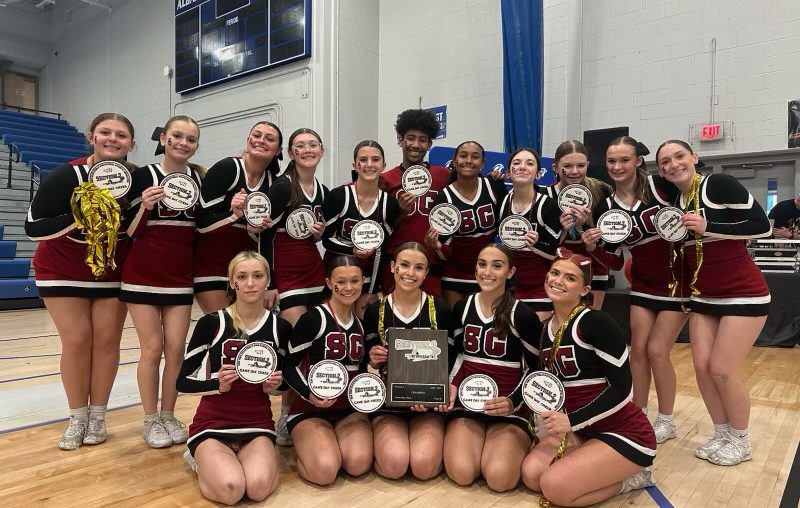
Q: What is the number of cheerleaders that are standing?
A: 11